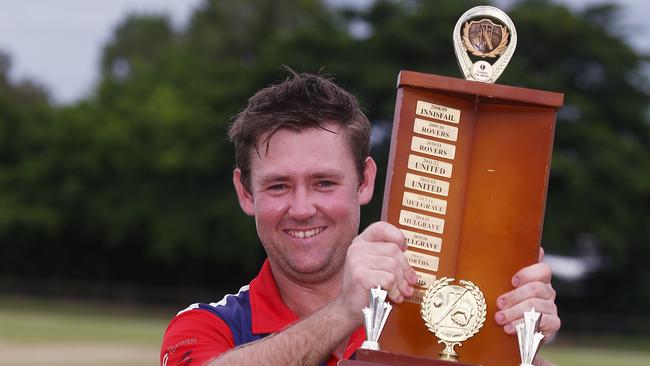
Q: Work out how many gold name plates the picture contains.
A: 11